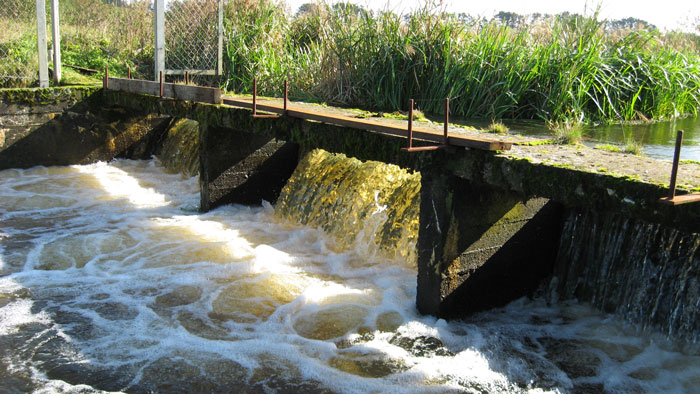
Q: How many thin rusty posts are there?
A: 9